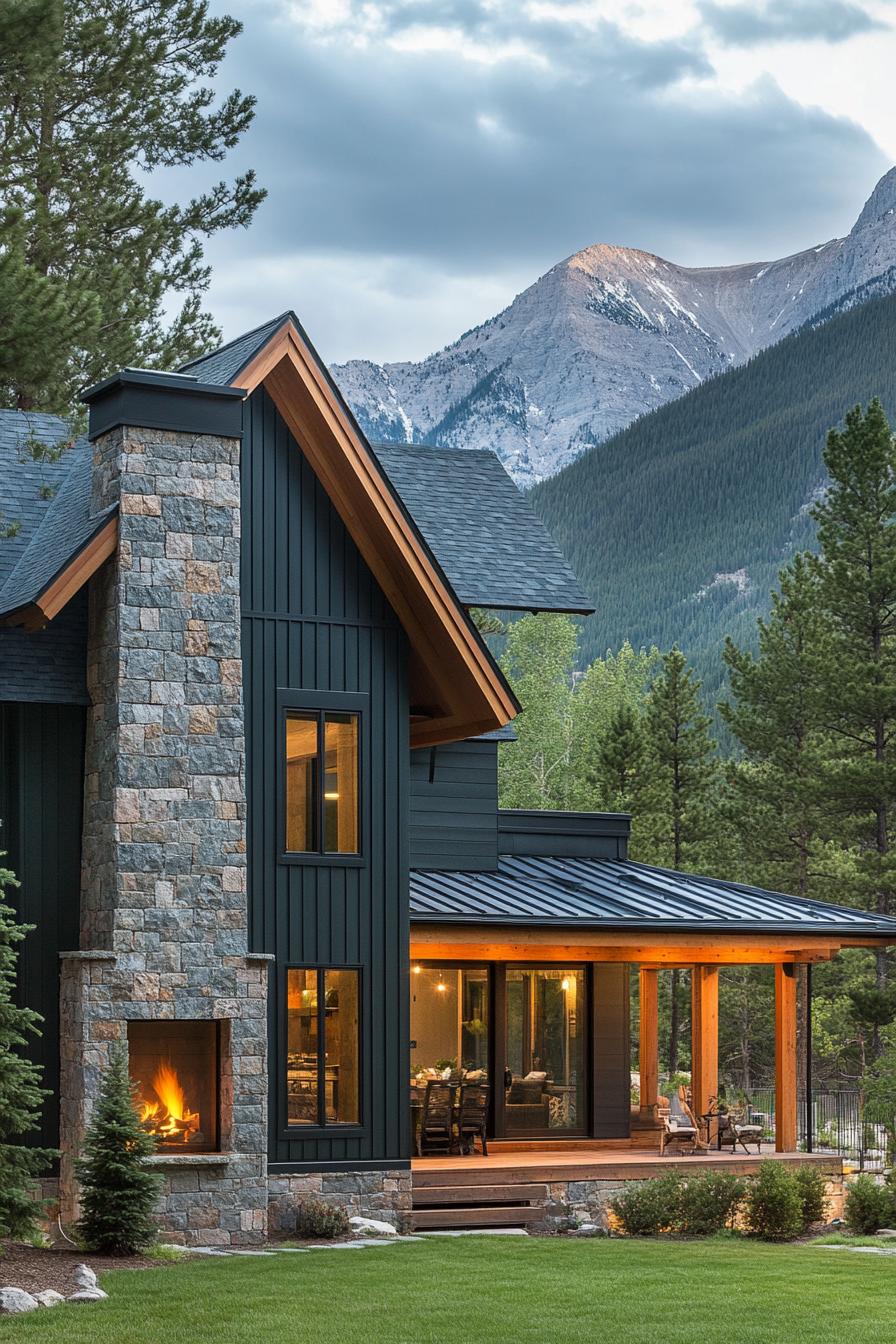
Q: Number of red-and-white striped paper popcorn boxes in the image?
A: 0